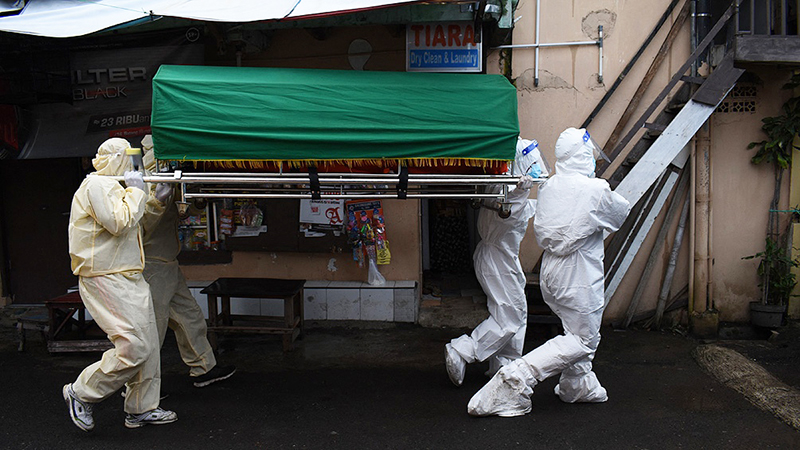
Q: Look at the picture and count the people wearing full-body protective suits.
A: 4